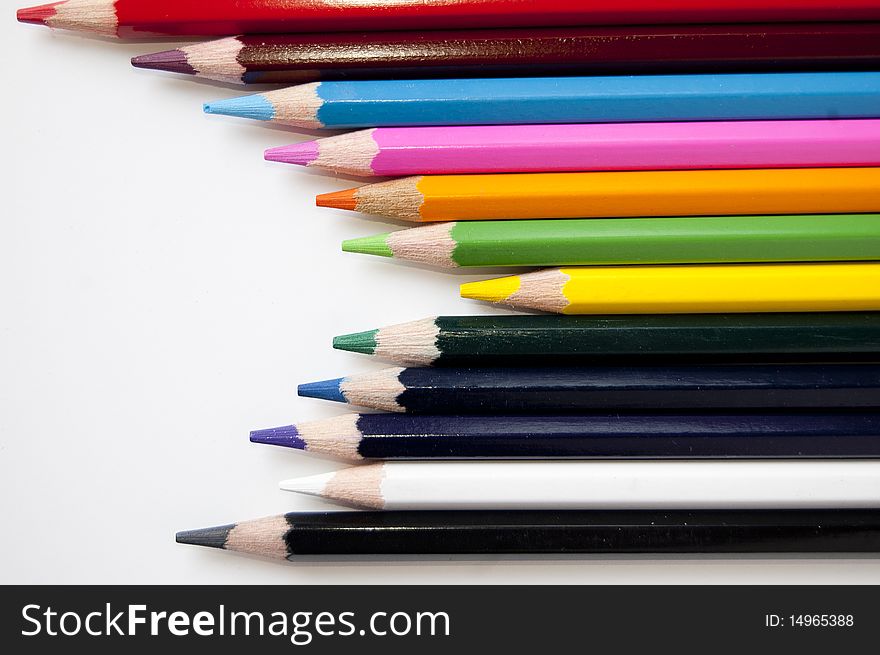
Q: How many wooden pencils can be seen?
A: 12